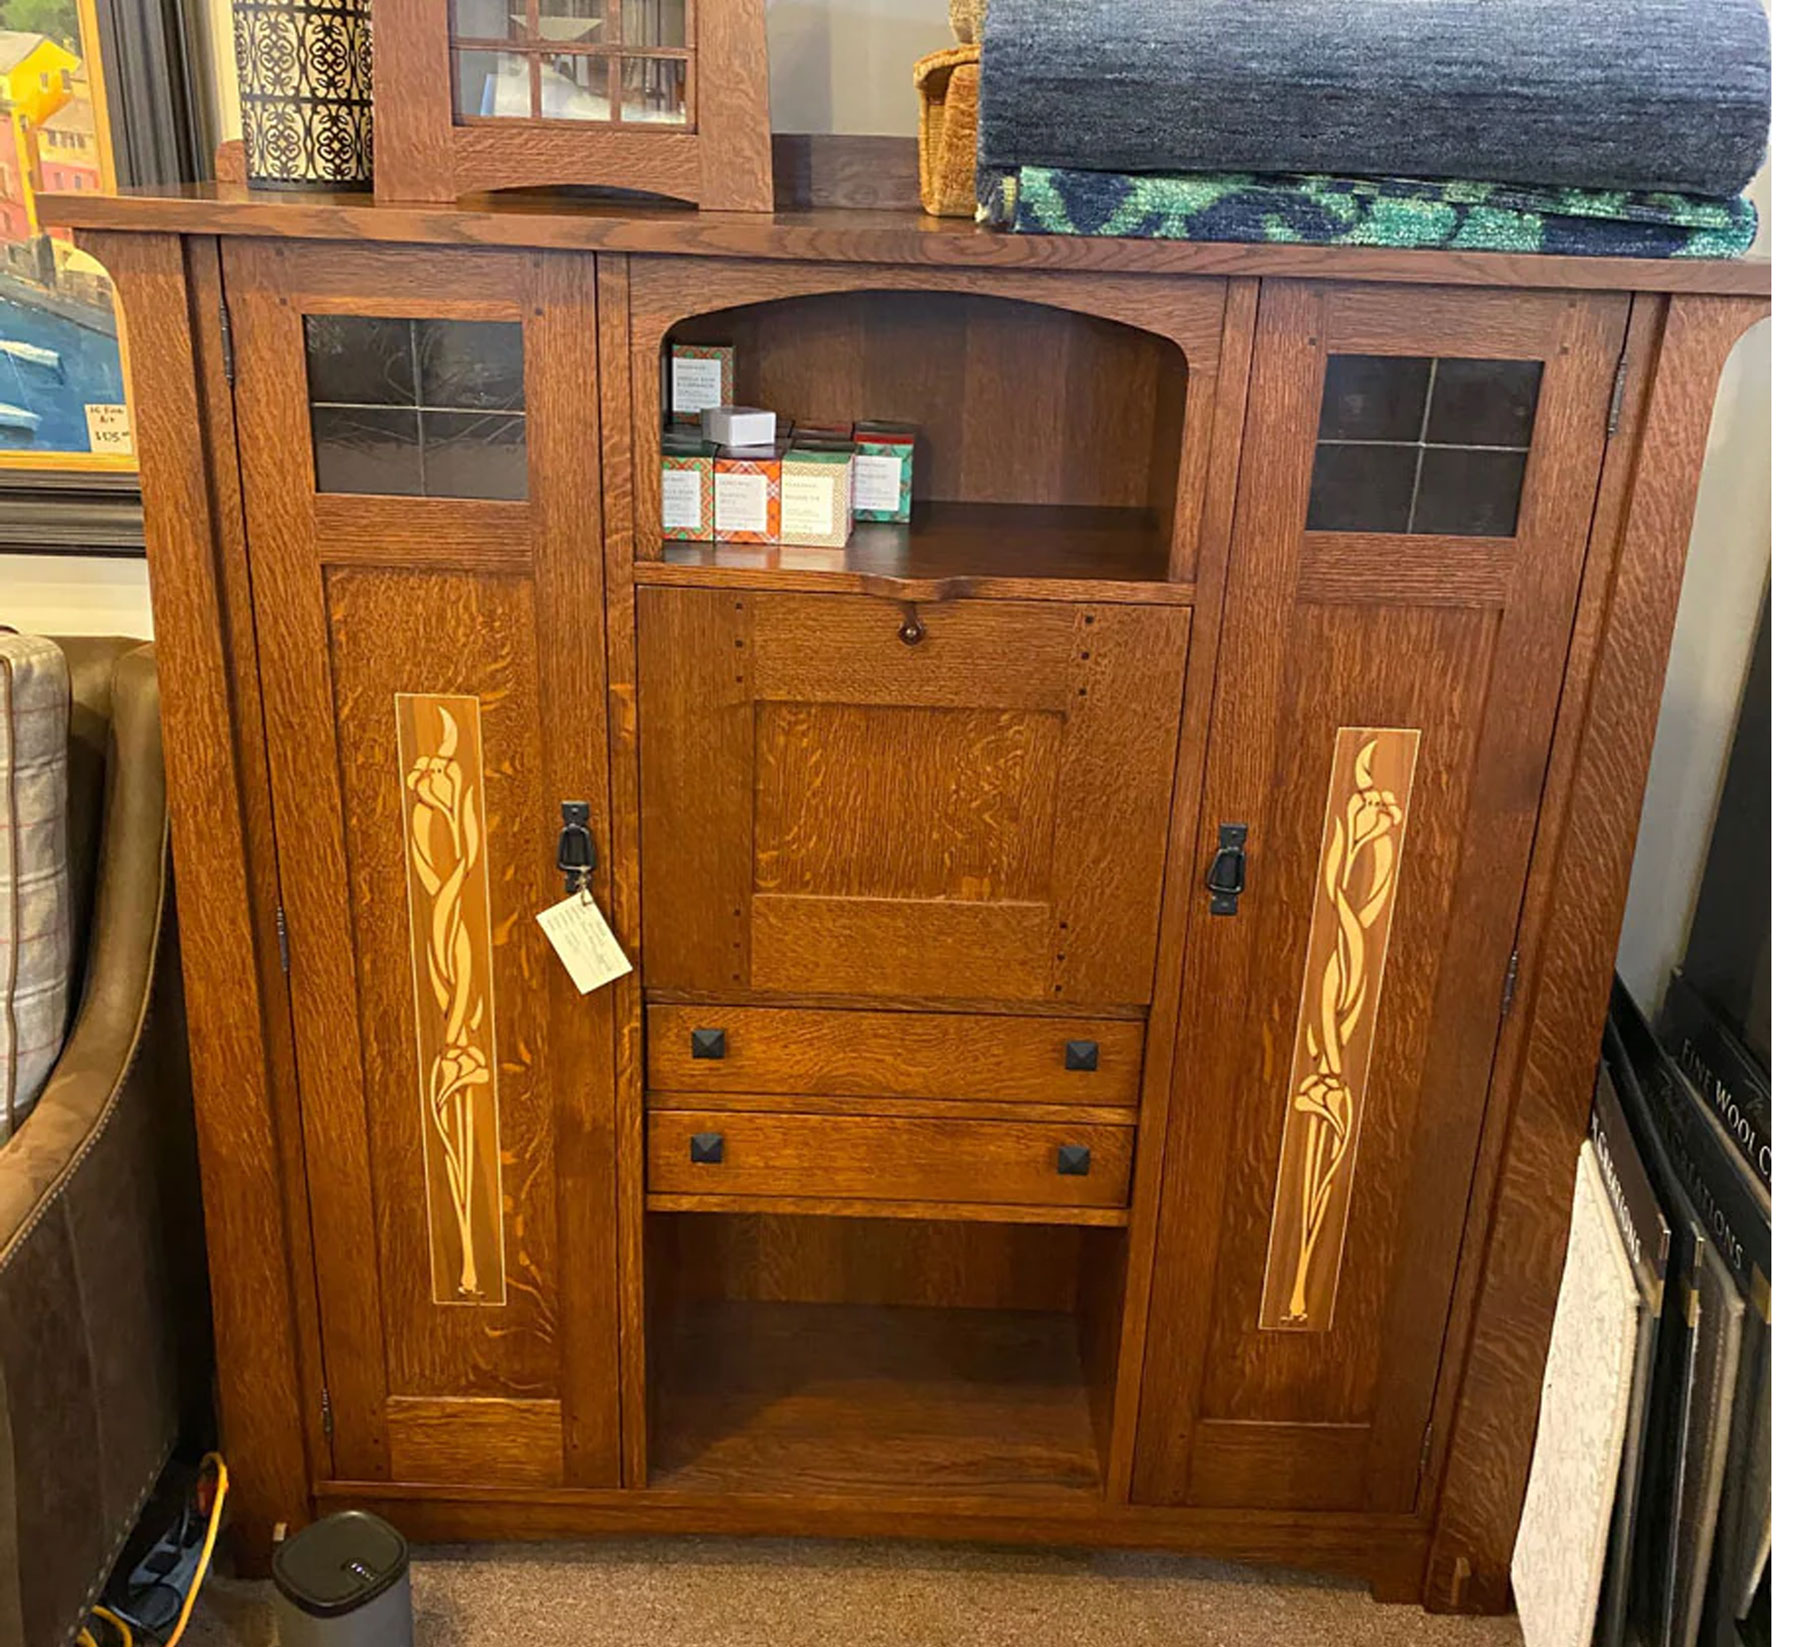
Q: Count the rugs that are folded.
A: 2